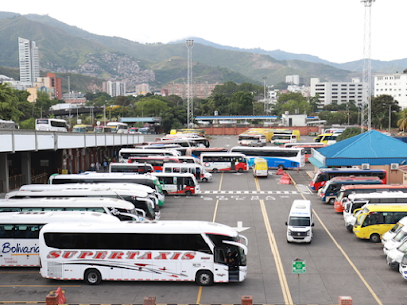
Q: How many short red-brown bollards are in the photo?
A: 4